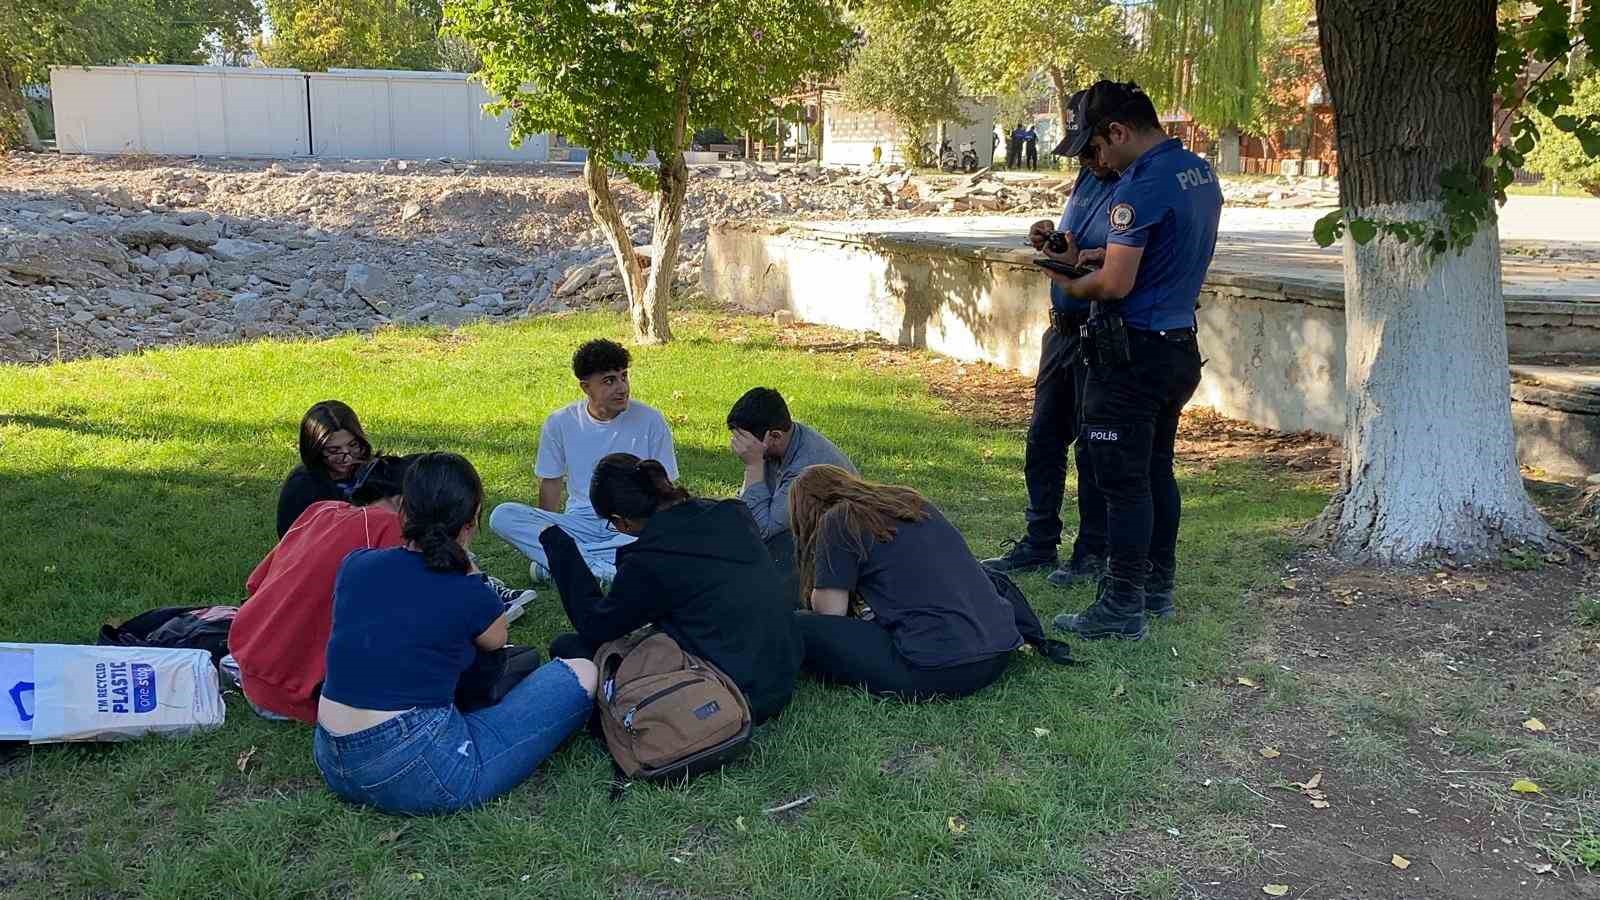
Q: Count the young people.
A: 7